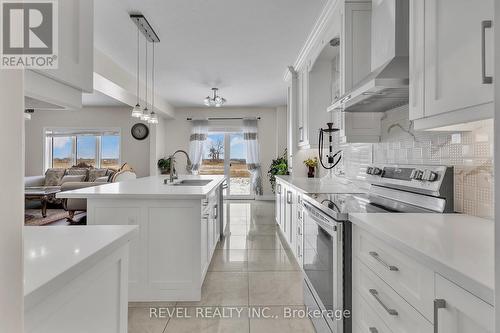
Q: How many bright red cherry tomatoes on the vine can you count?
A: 0